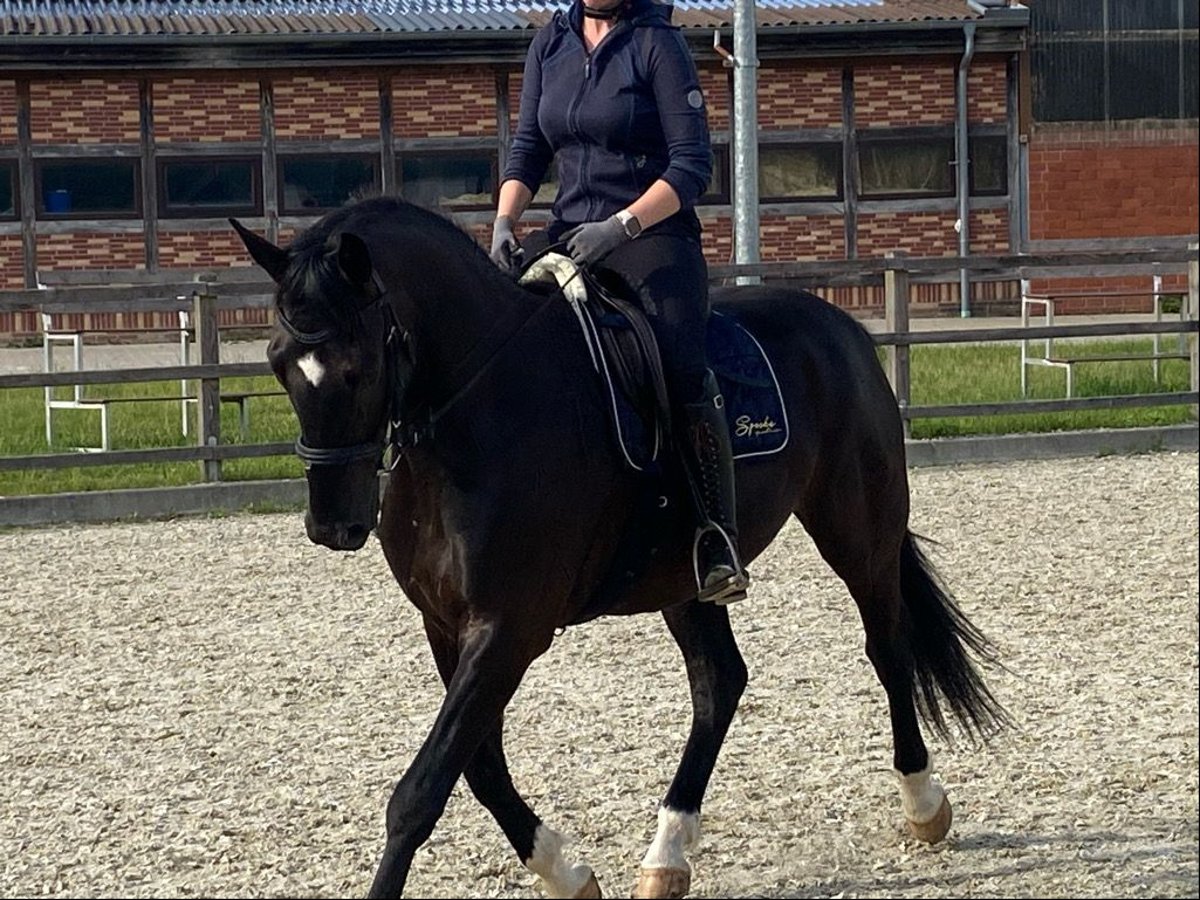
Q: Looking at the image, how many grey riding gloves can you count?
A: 2